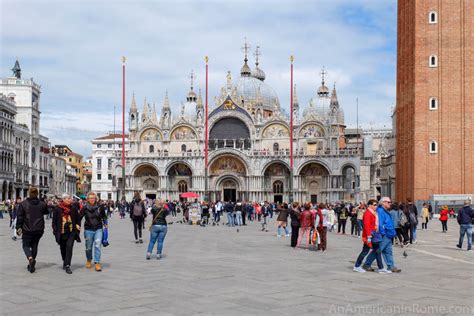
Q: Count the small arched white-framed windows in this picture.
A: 4